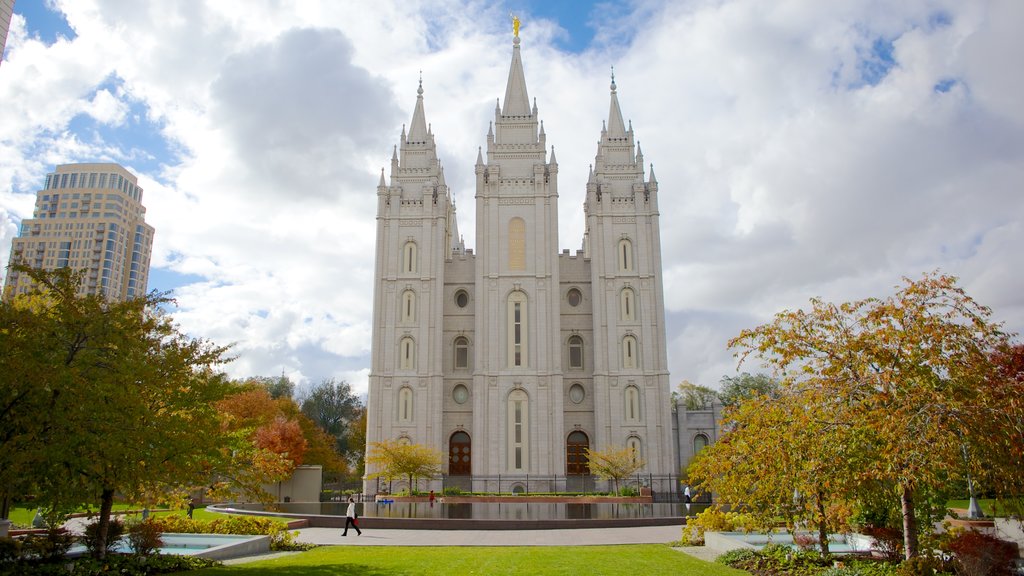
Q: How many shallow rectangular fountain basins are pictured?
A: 2